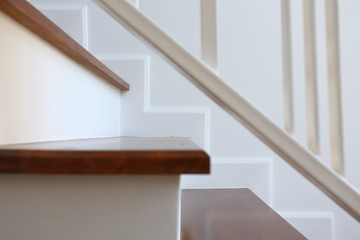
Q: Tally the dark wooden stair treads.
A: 3